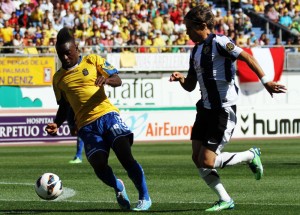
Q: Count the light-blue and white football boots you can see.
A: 2